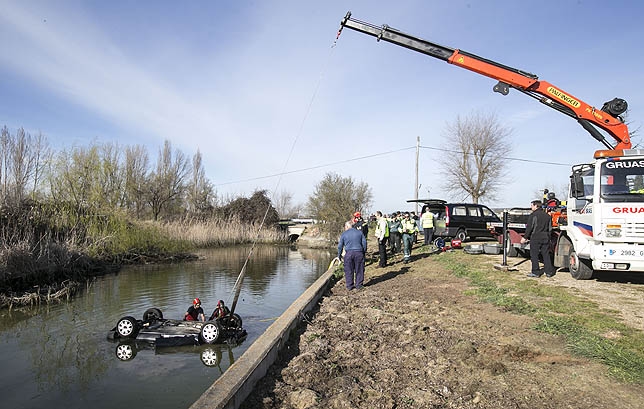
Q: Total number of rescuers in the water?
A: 2